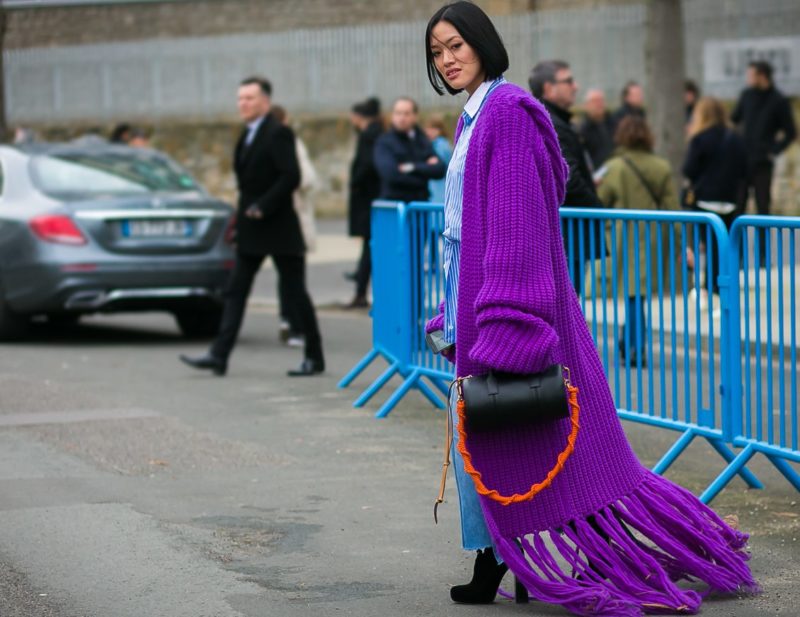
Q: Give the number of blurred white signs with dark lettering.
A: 1